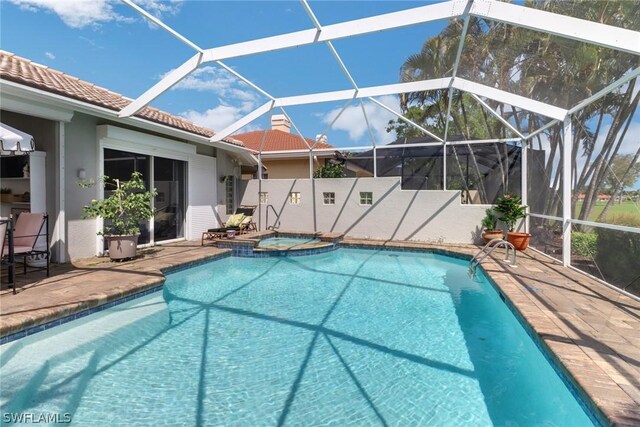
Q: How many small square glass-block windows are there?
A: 4